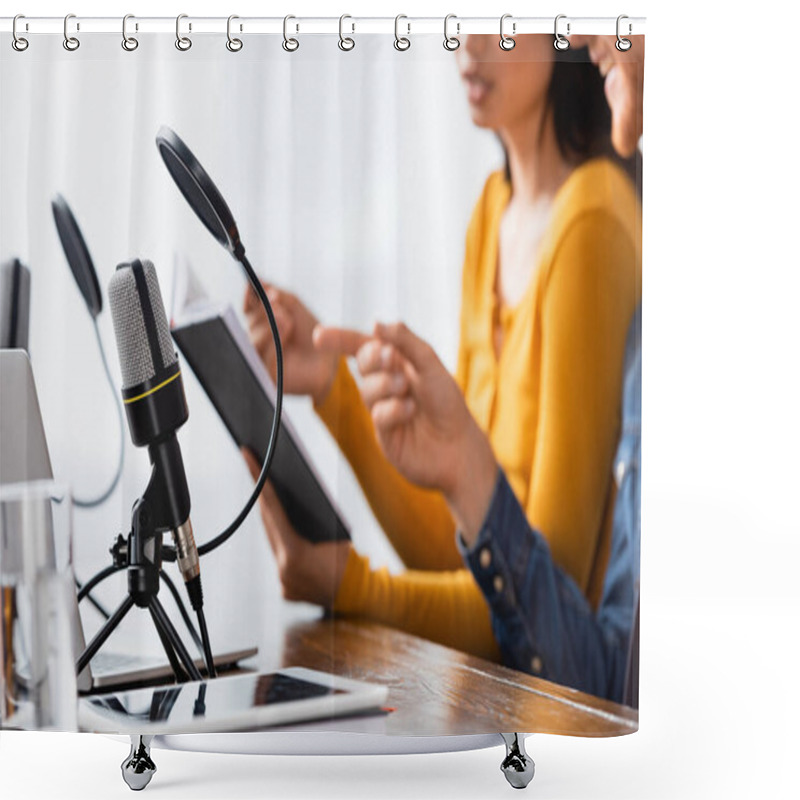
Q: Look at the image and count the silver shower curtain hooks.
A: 12